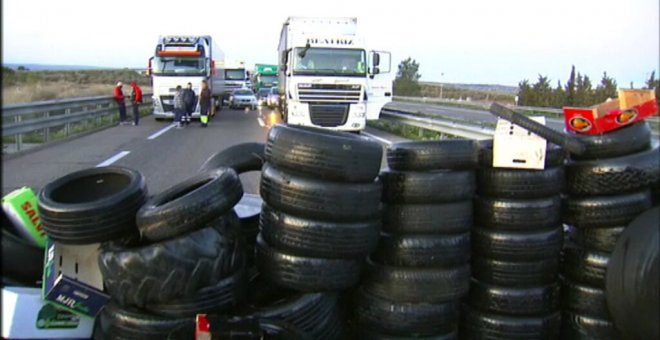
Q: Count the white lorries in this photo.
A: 3